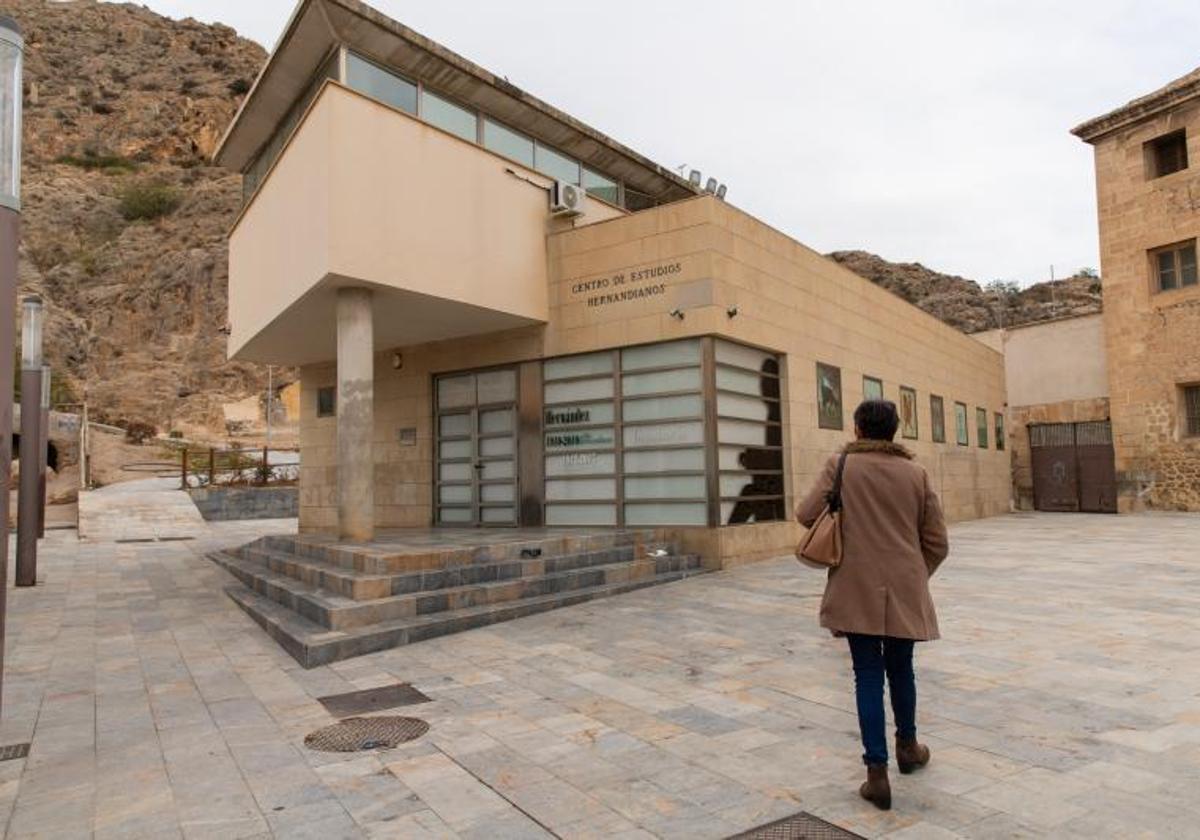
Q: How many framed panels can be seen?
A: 7